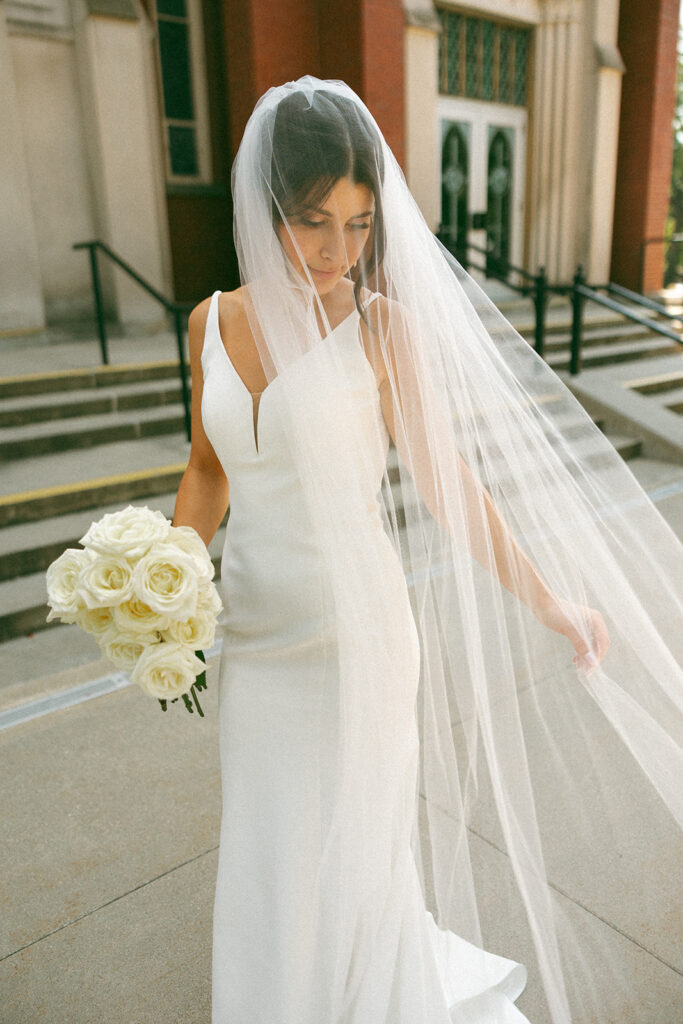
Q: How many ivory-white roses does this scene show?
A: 11